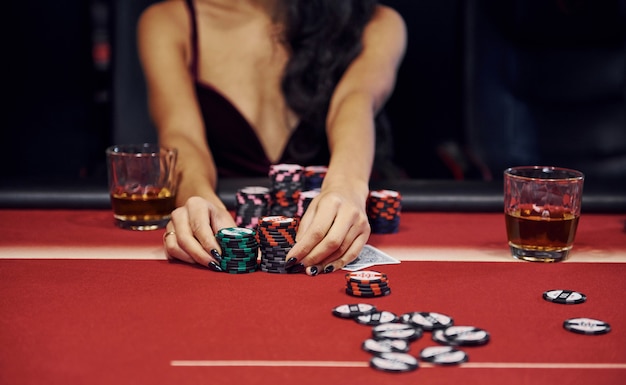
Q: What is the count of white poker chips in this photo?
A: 12